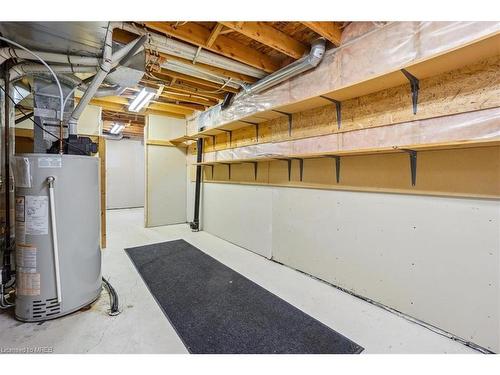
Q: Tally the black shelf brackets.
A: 13